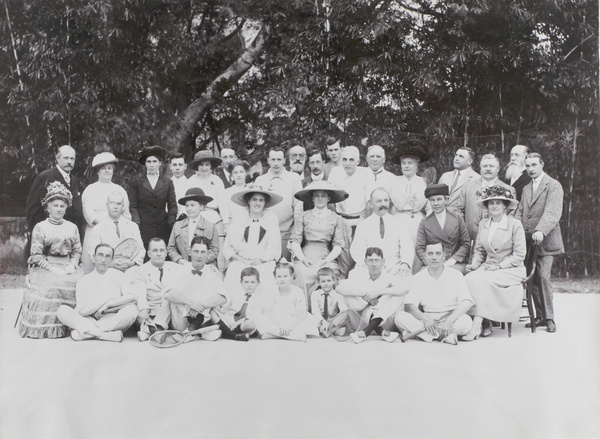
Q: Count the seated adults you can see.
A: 13